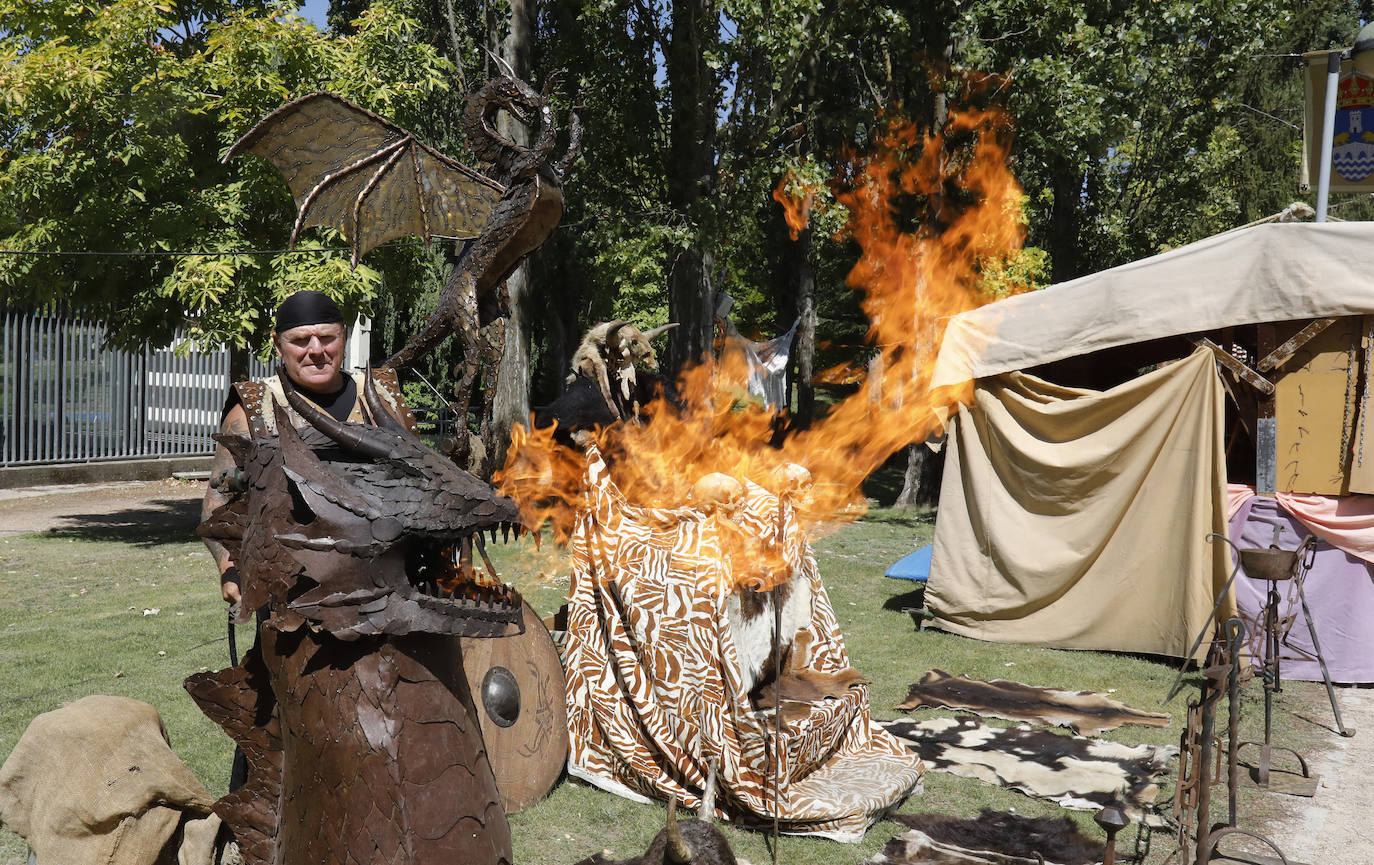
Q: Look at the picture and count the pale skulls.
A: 2